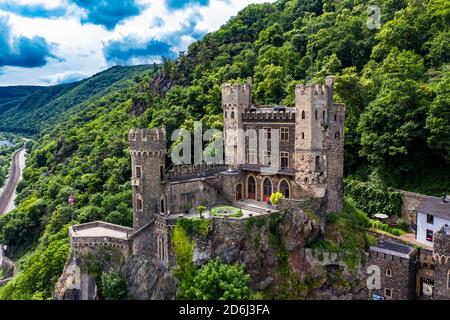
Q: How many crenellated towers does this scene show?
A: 3